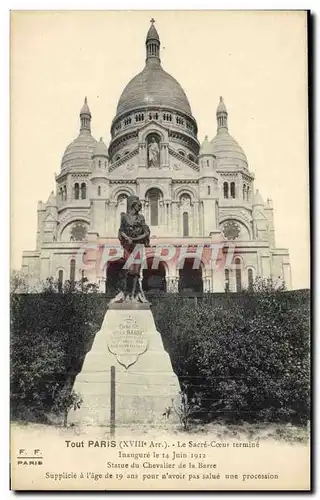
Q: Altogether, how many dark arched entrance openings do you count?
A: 3